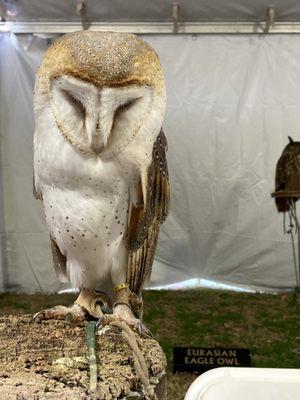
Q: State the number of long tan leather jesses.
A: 2